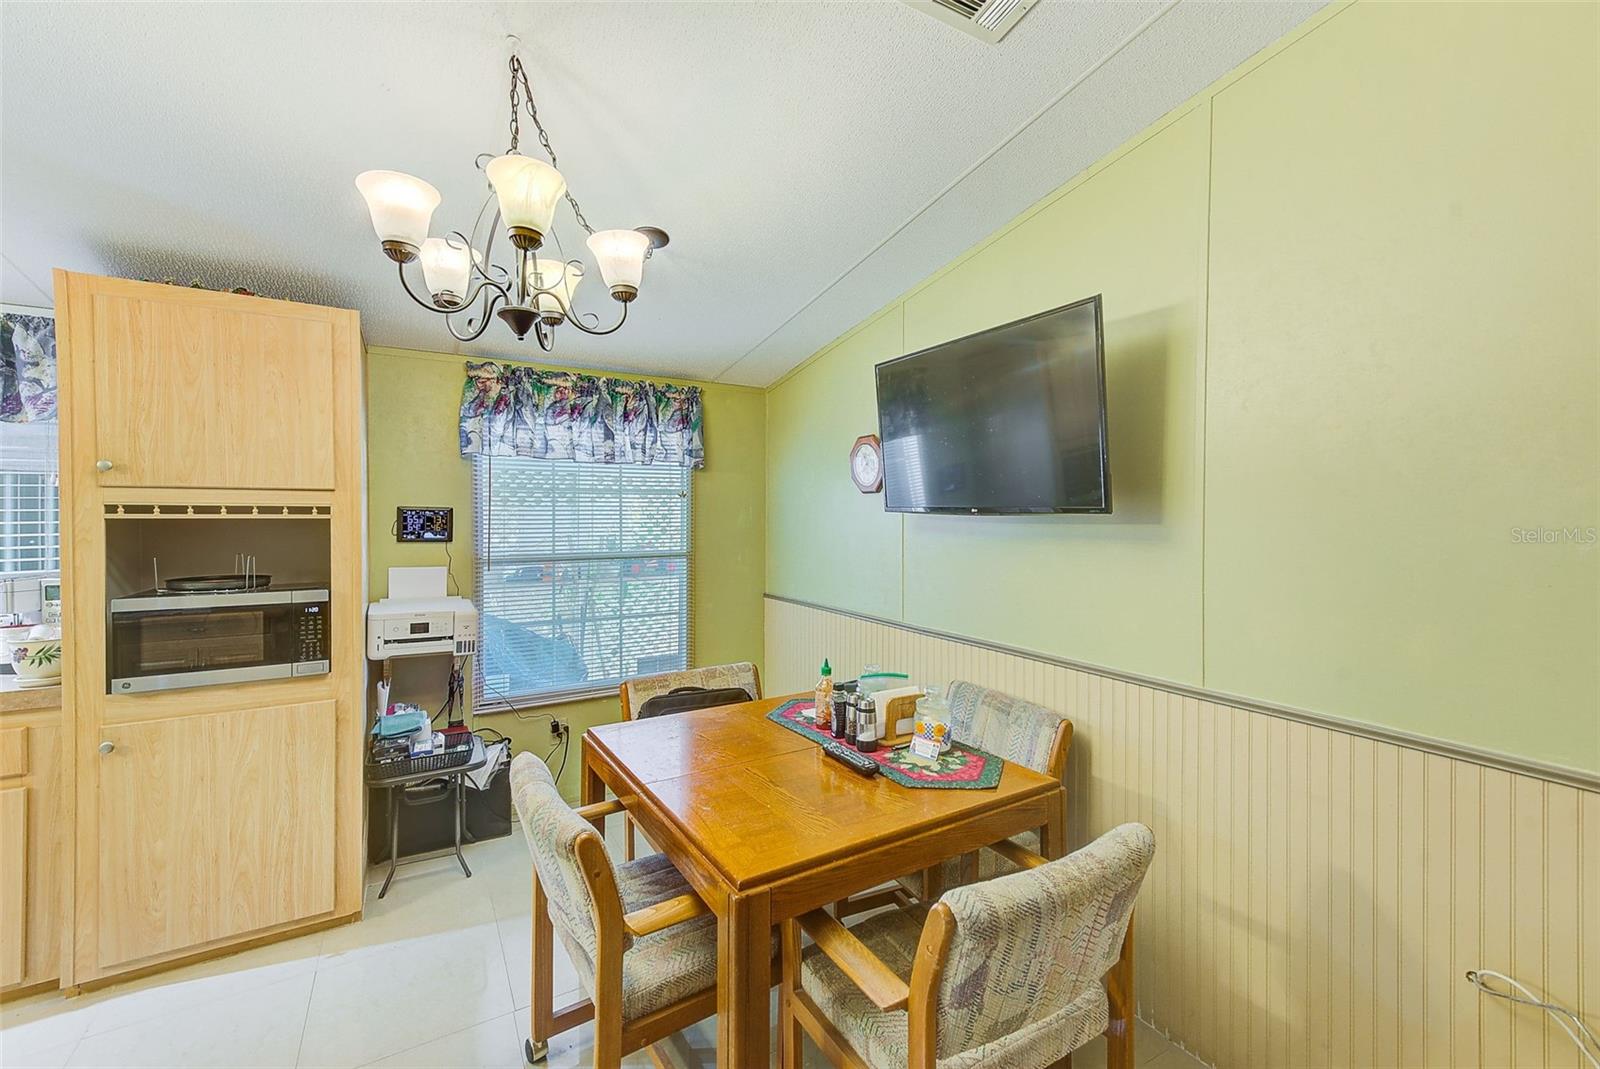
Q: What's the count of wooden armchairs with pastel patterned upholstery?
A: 4